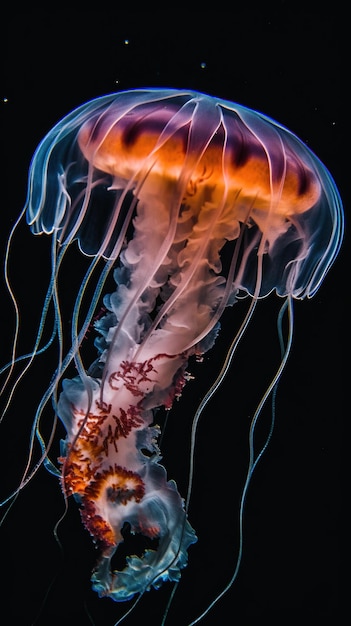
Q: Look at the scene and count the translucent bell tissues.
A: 1